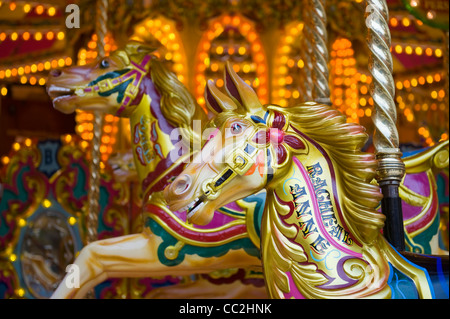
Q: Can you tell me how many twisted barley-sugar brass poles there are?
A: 4